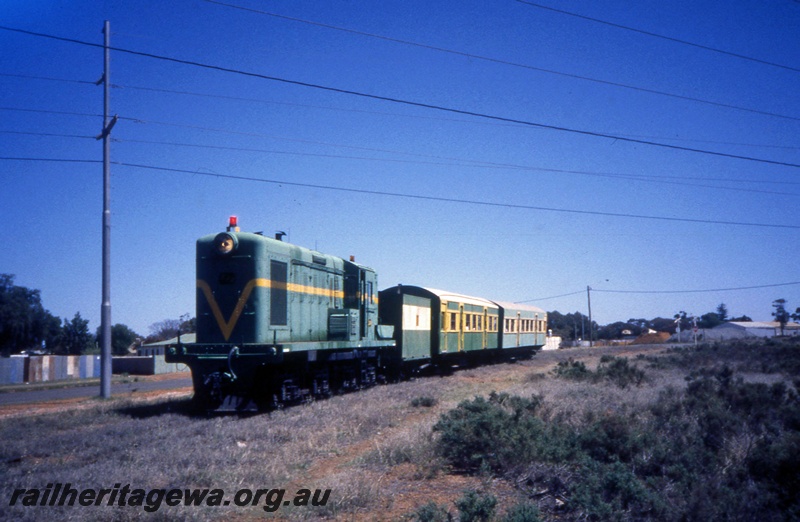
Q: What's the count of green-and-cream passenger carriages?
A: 2